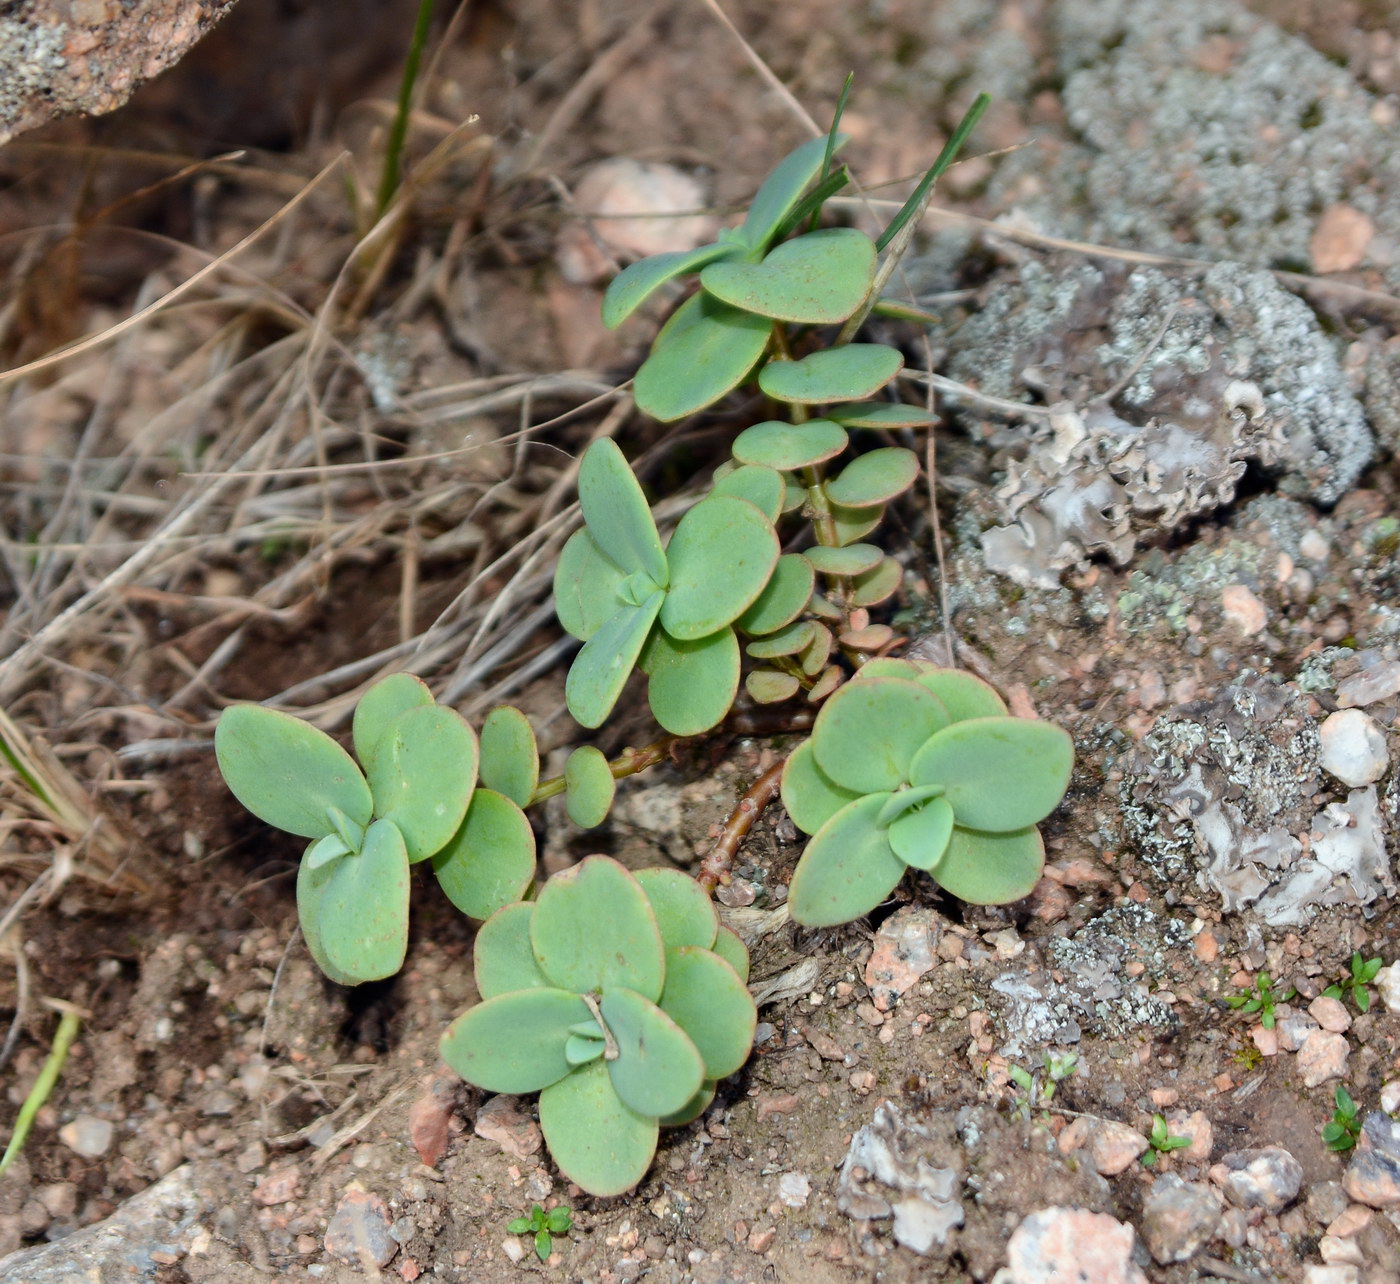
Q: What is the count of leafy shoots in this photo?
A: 5